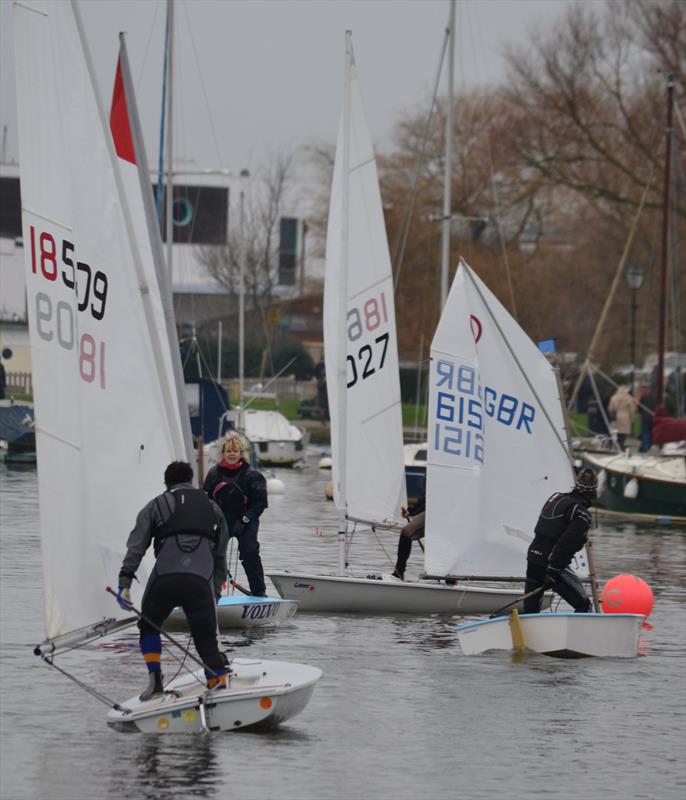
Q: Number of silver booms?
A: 2